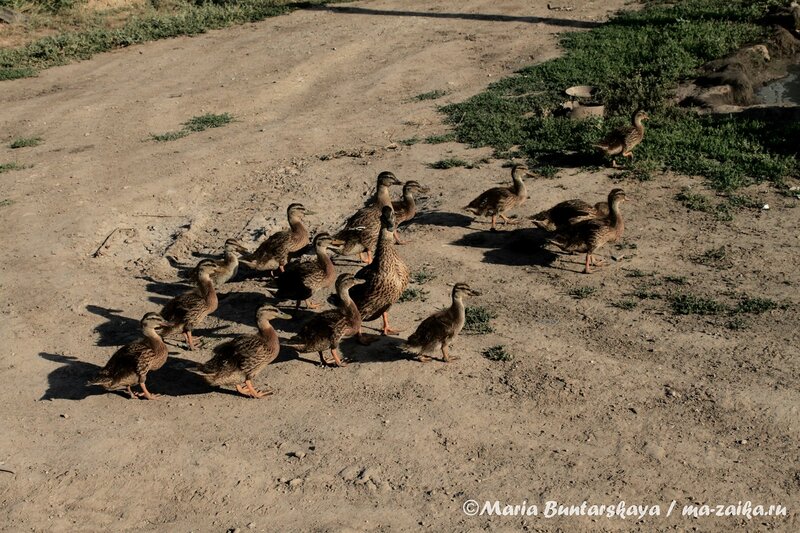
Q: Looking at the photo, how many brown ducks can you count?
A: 15